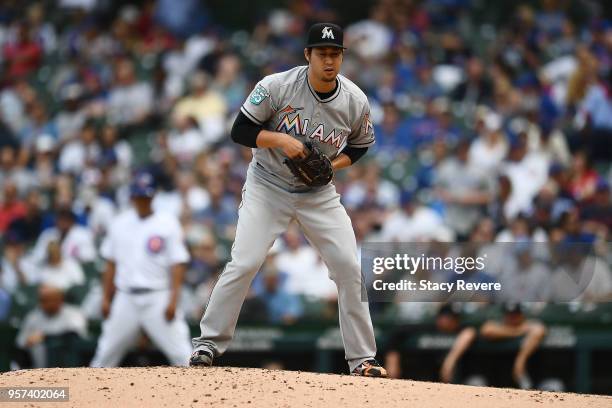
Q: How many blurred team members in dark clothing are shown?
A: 2